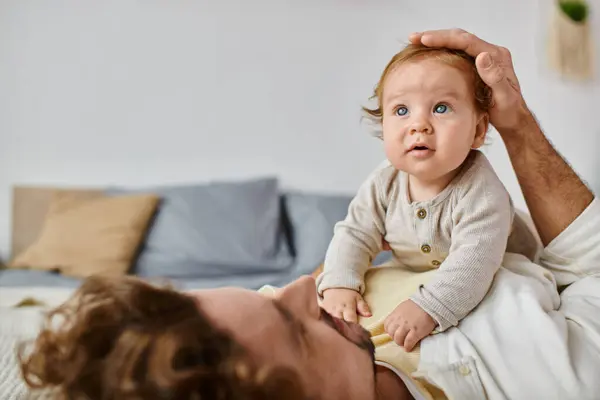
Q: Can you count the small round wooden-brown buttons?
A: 3